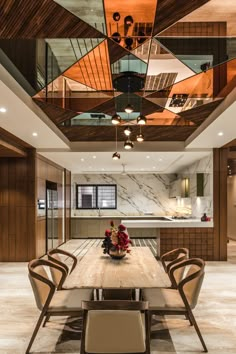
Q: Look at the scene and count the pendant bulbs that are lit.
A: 7